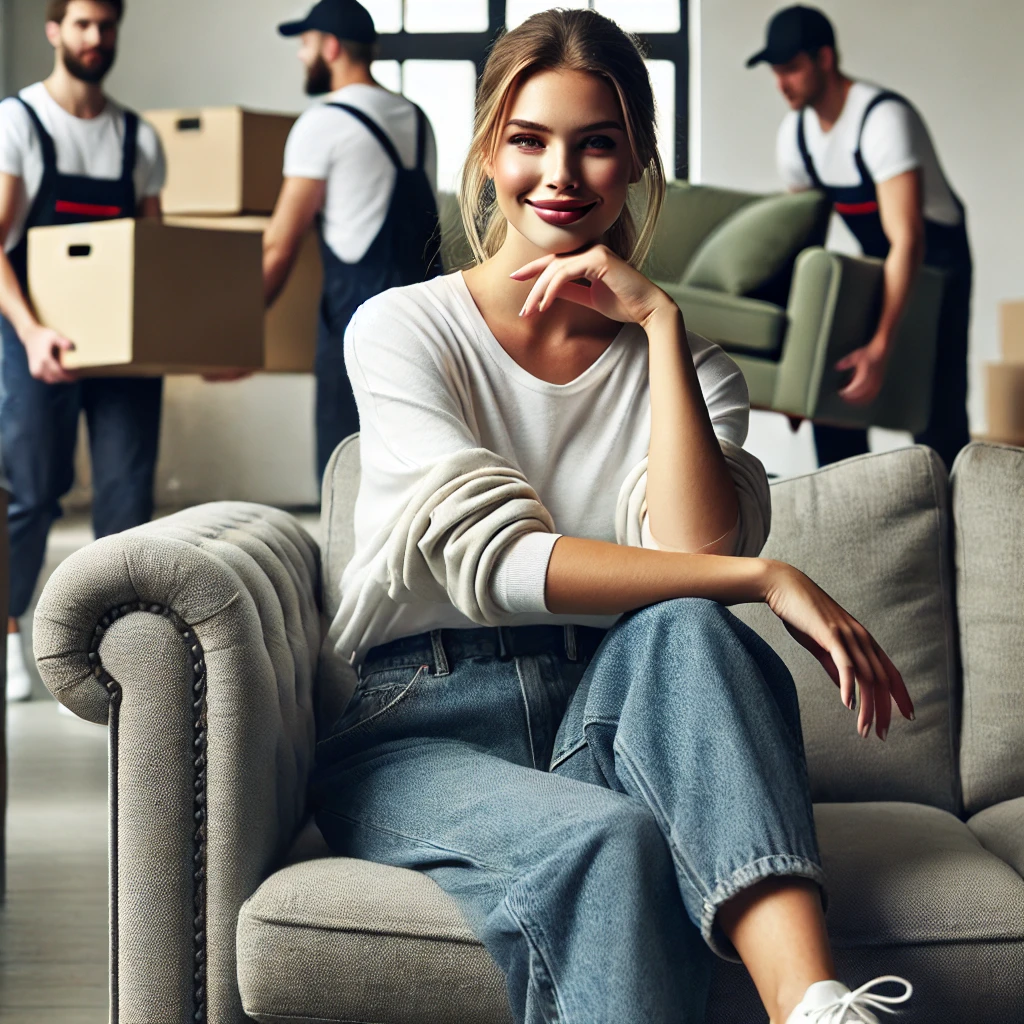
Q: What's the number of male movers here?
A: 3